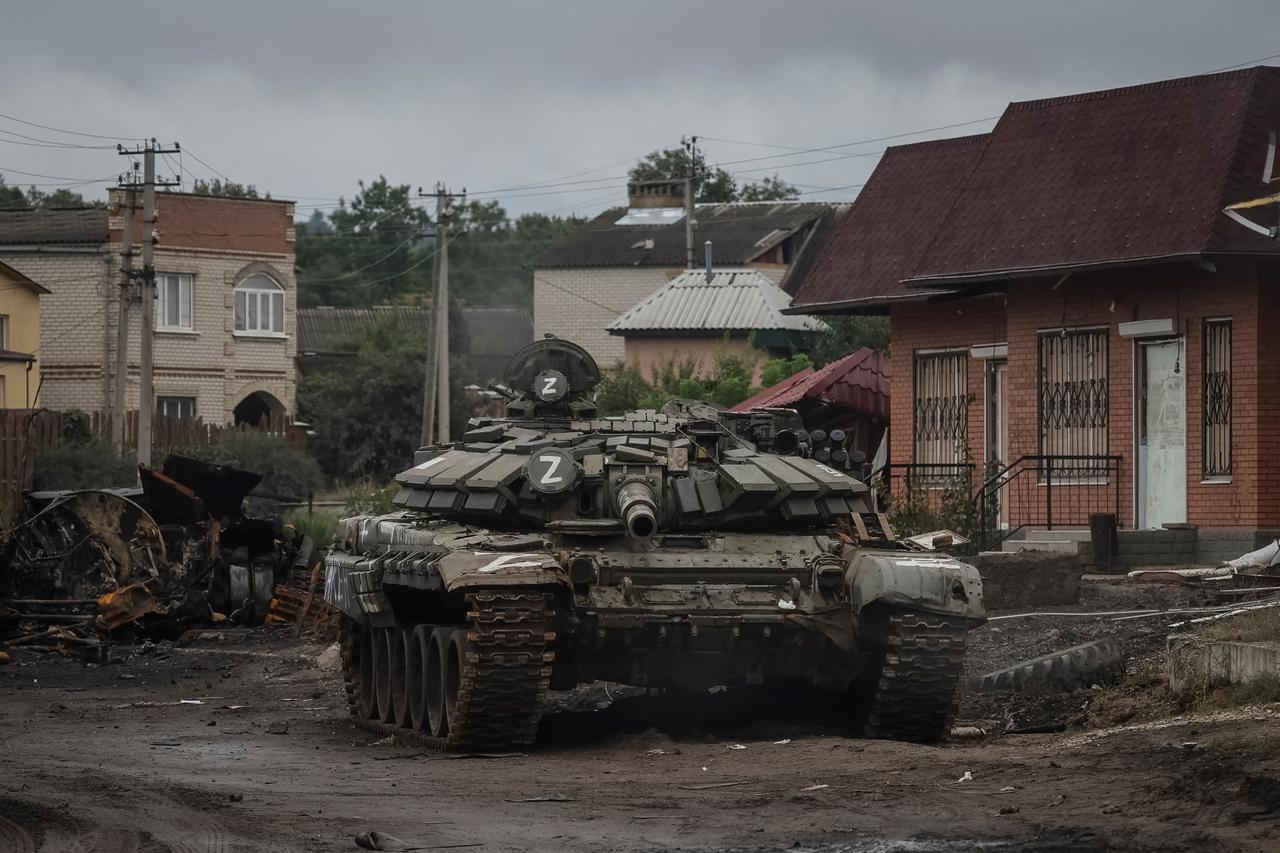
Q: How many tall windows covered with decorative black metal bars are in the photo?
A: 3